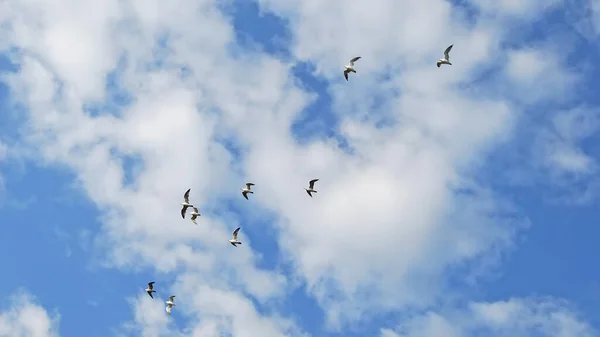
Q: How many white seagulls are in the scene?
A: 9